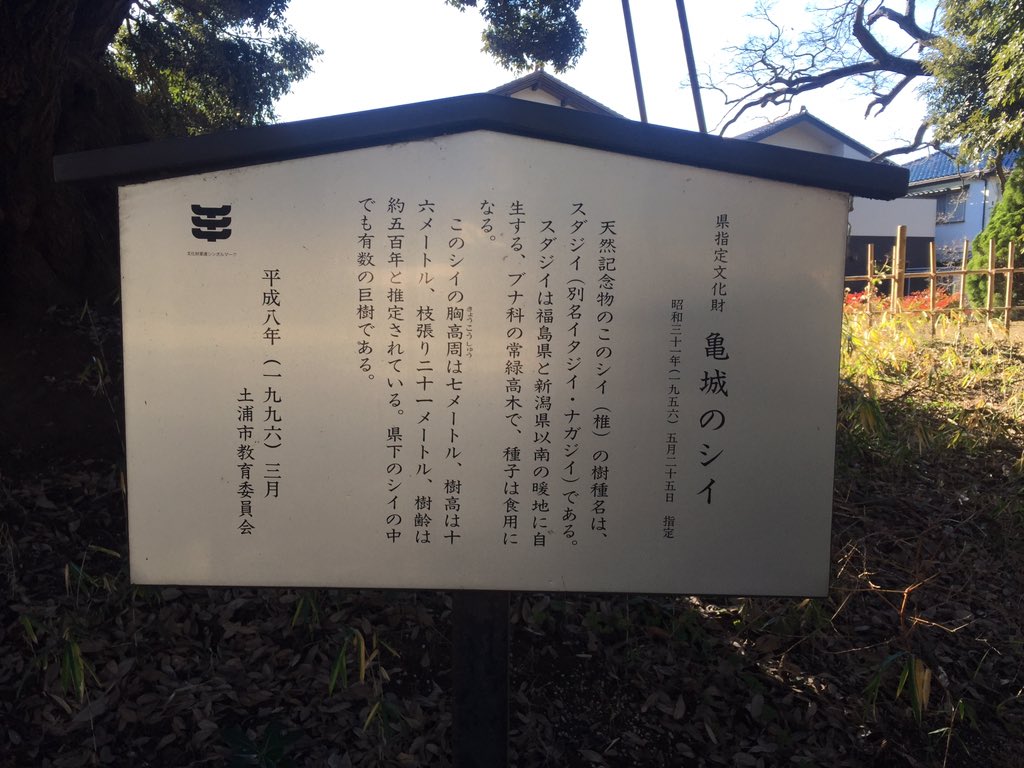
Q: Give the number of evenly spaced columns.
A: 9